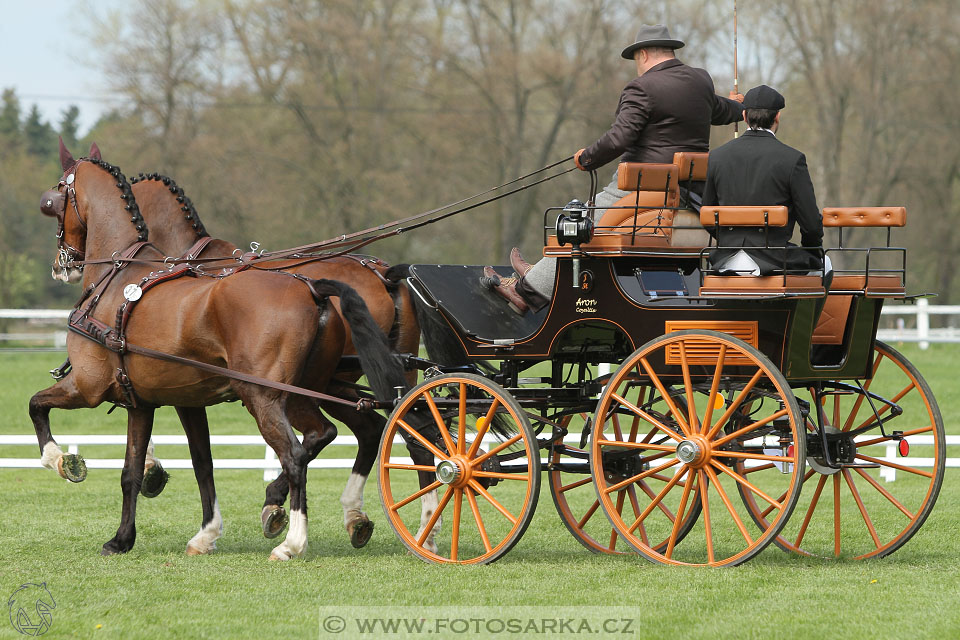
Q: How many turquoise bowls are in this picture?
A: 0